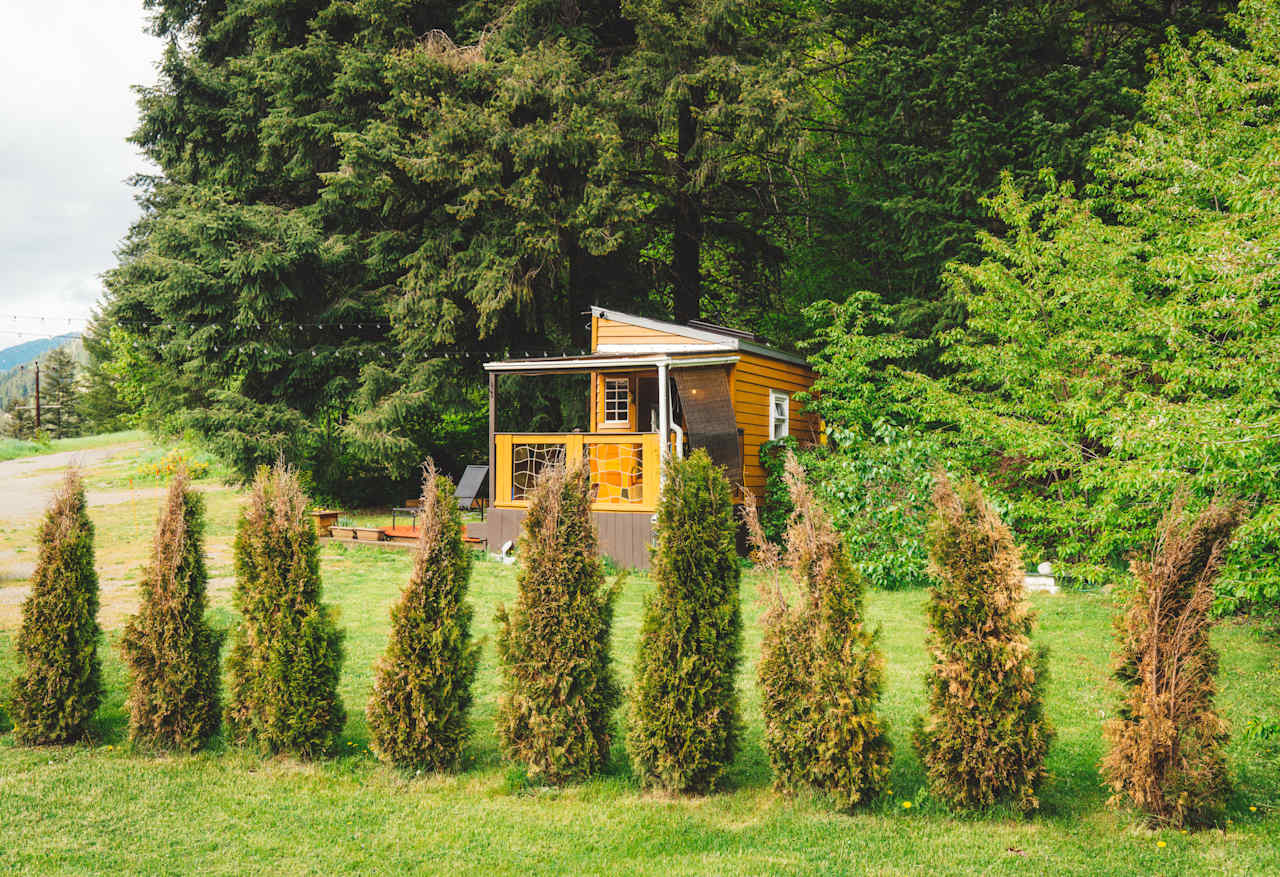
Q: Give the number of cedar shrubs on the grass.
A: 9